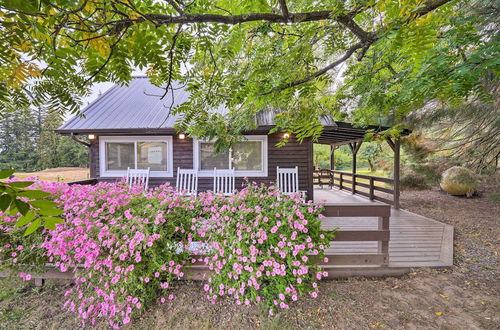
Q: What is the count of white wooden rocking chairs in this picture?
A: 4